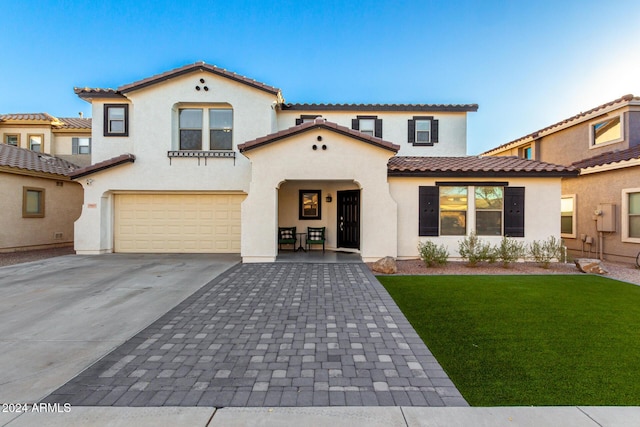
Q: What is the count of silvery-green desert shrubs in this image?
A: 4